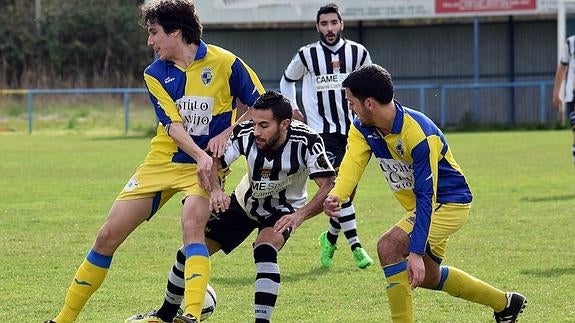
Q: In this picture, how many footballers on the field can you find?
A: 5